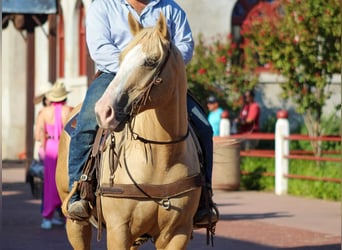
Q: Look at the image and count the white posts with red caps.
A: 2